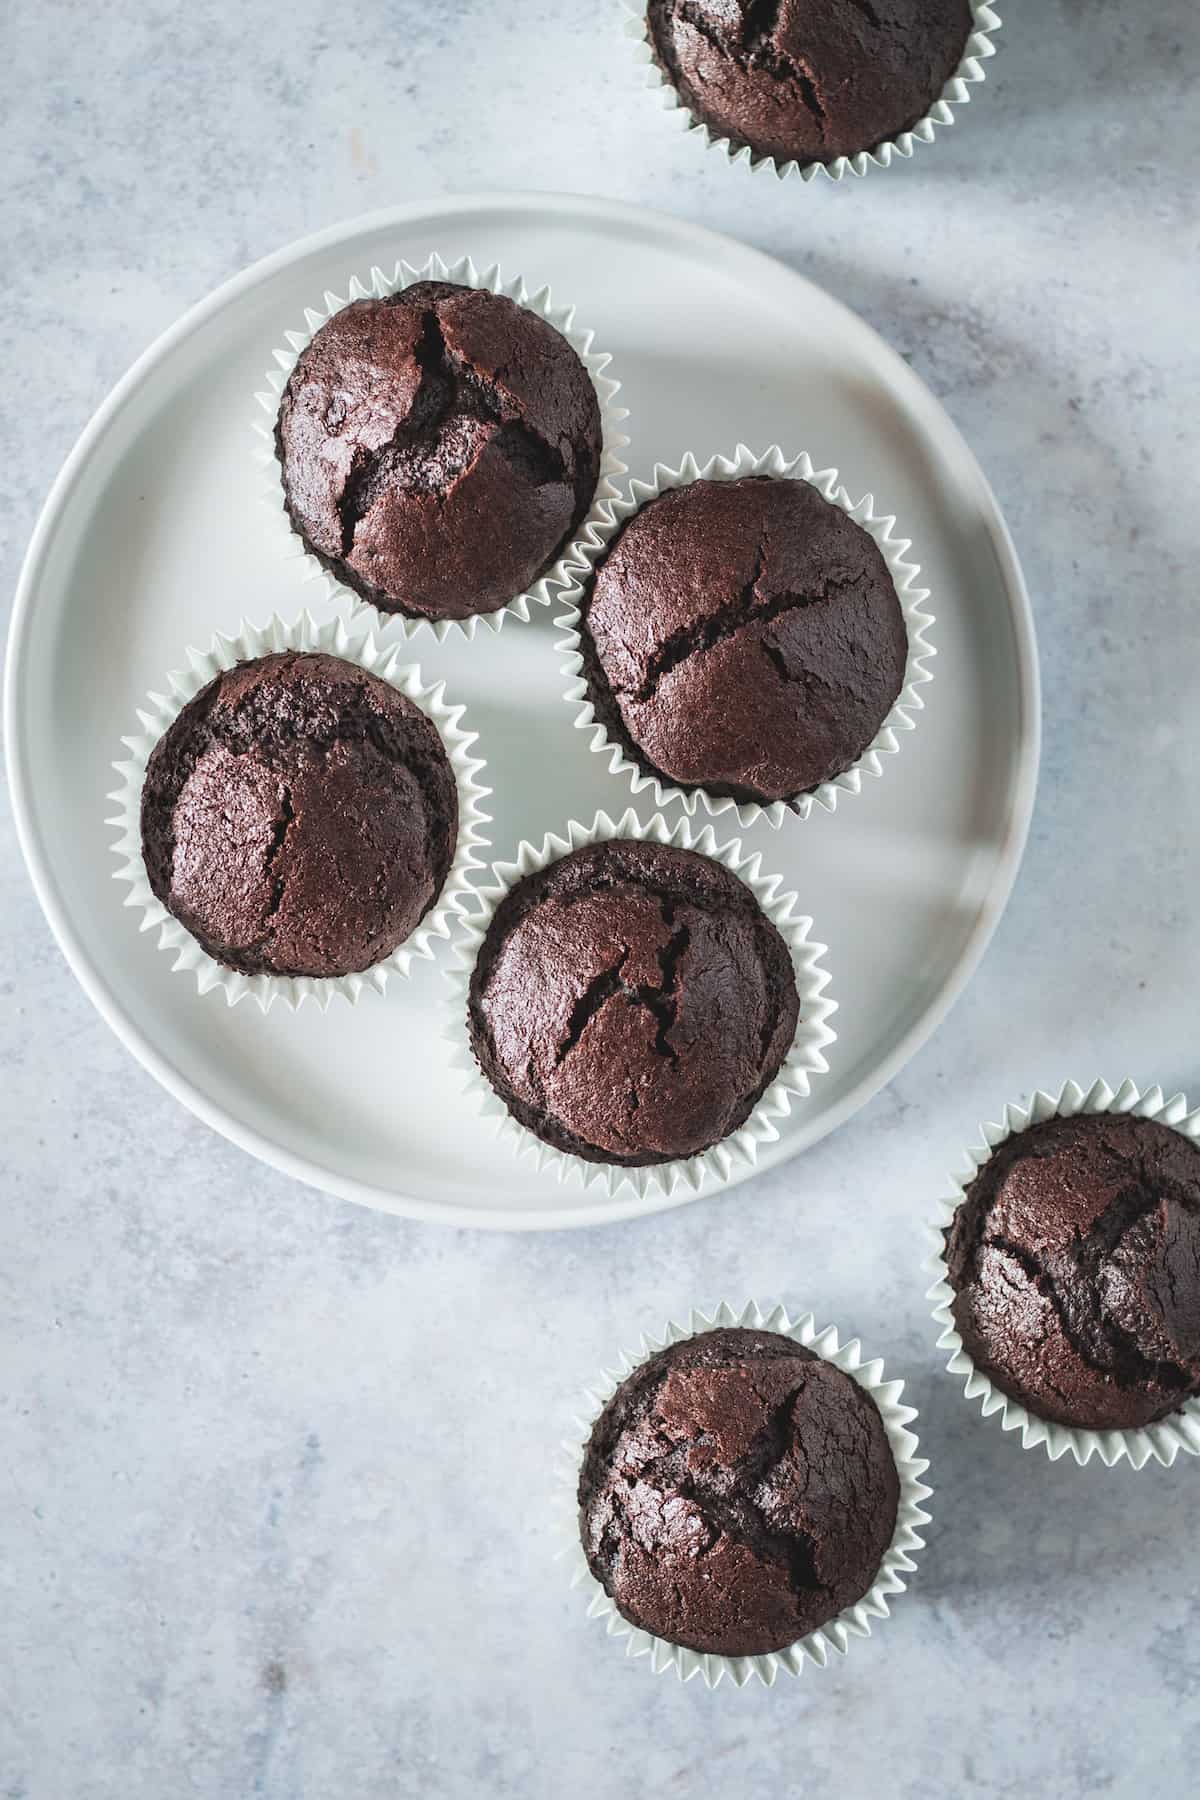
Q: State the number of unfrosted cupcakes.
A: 7